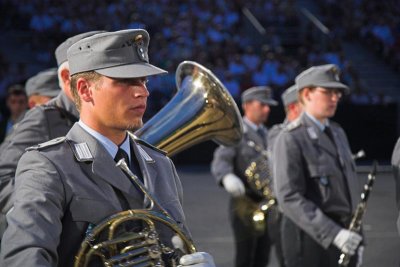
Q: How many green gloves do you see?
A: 0